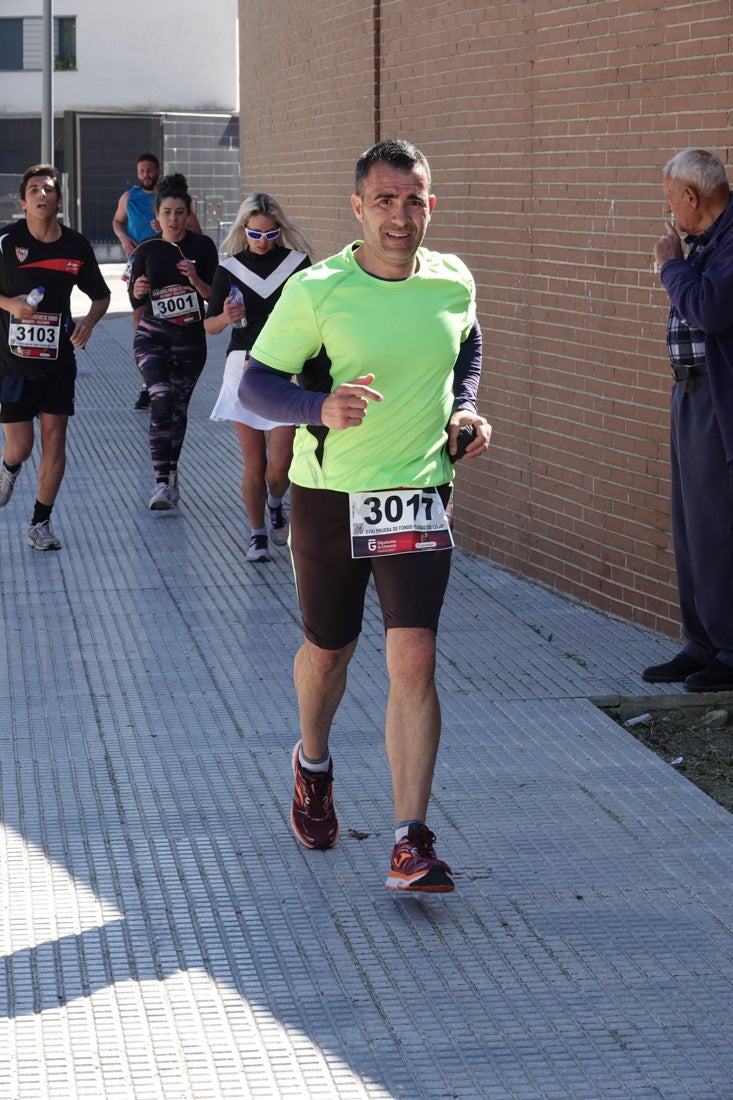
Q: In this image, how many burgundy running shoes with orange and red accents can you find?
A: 2